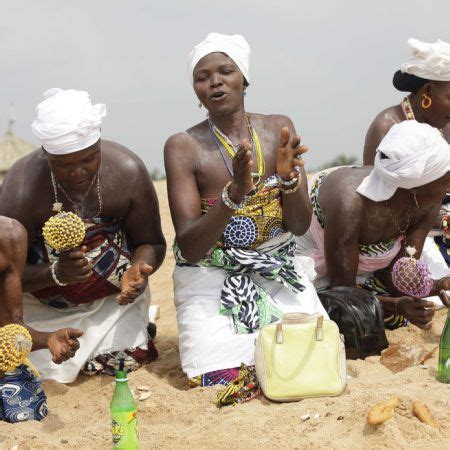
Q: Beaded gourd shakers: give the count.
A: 3